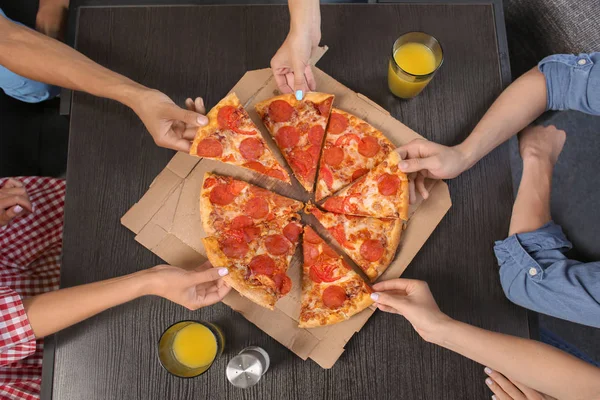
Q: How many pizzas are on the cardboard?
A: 1